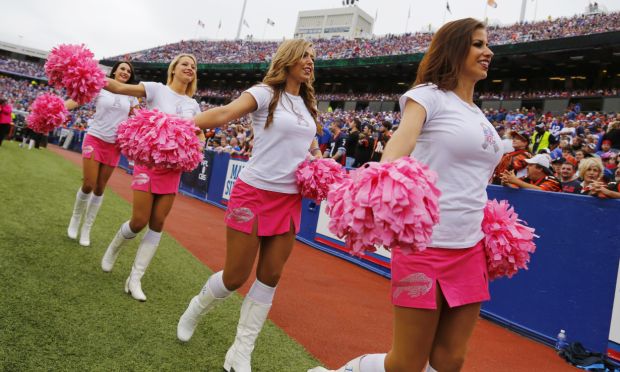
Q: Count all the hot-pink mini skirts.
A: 4